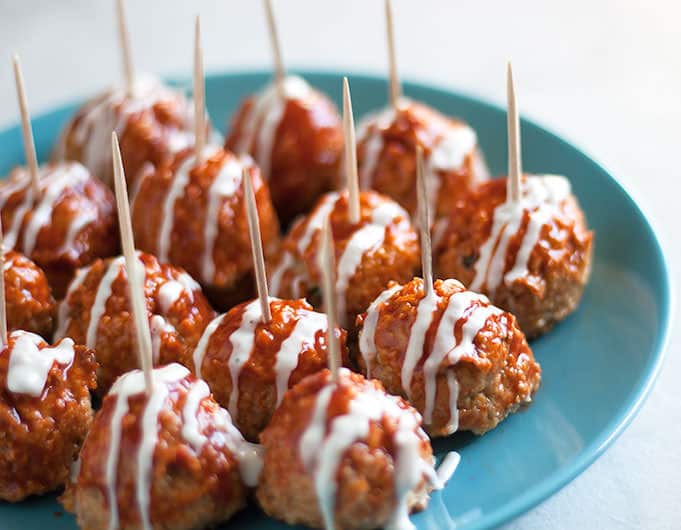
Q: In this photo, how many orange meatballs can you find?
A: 14